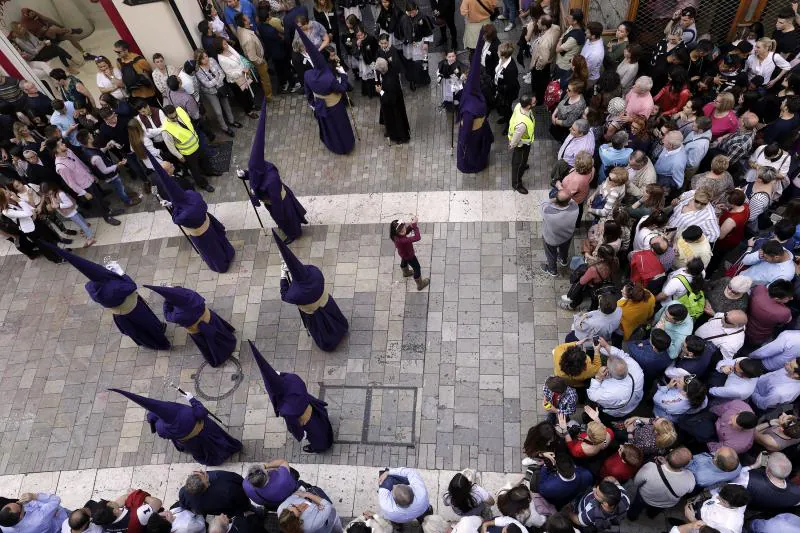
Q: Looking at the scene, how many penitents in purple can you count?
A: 9